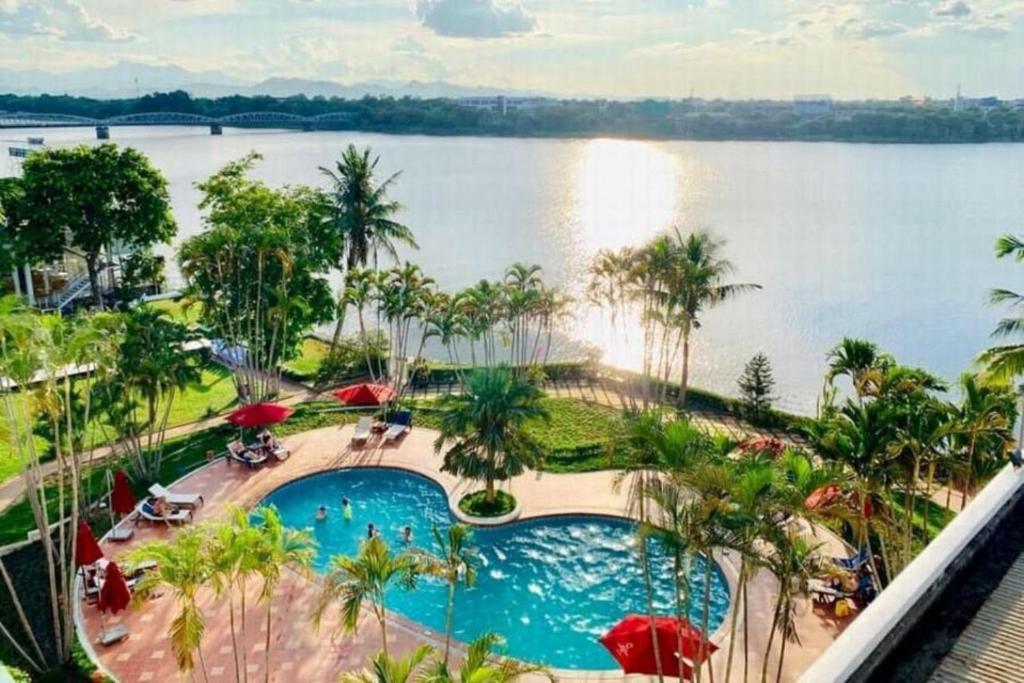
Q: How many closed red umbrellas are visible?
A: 3